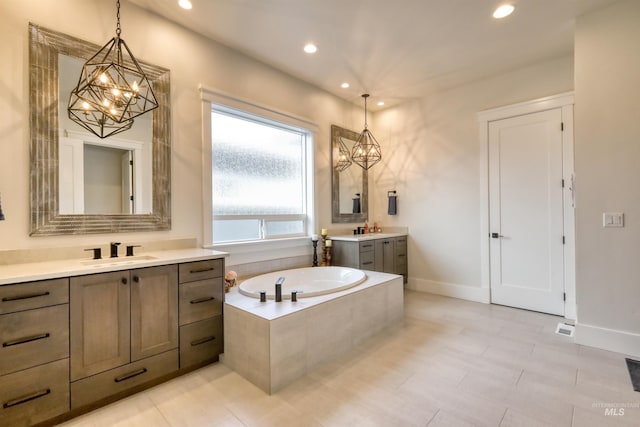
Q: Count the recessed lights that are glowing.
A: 5